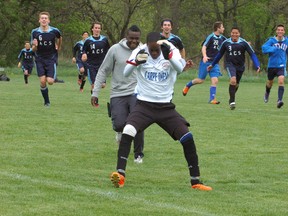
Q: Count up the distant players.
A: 8